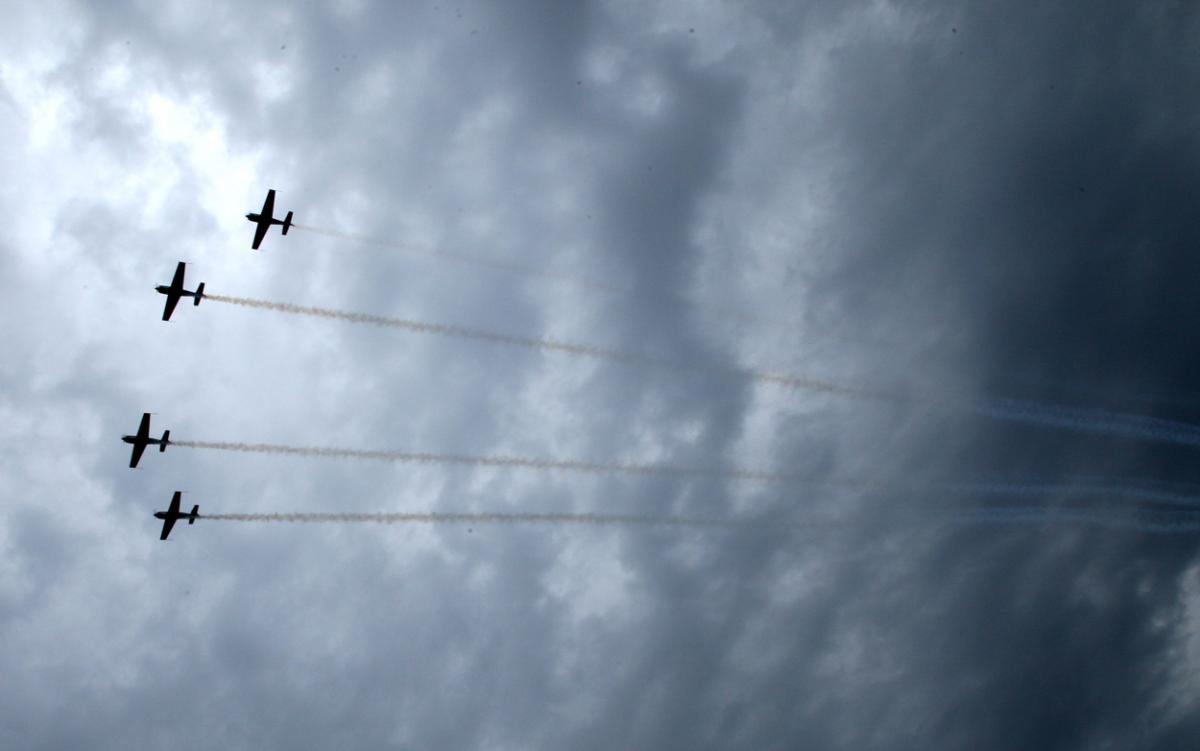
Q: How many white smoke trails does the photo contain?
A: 4